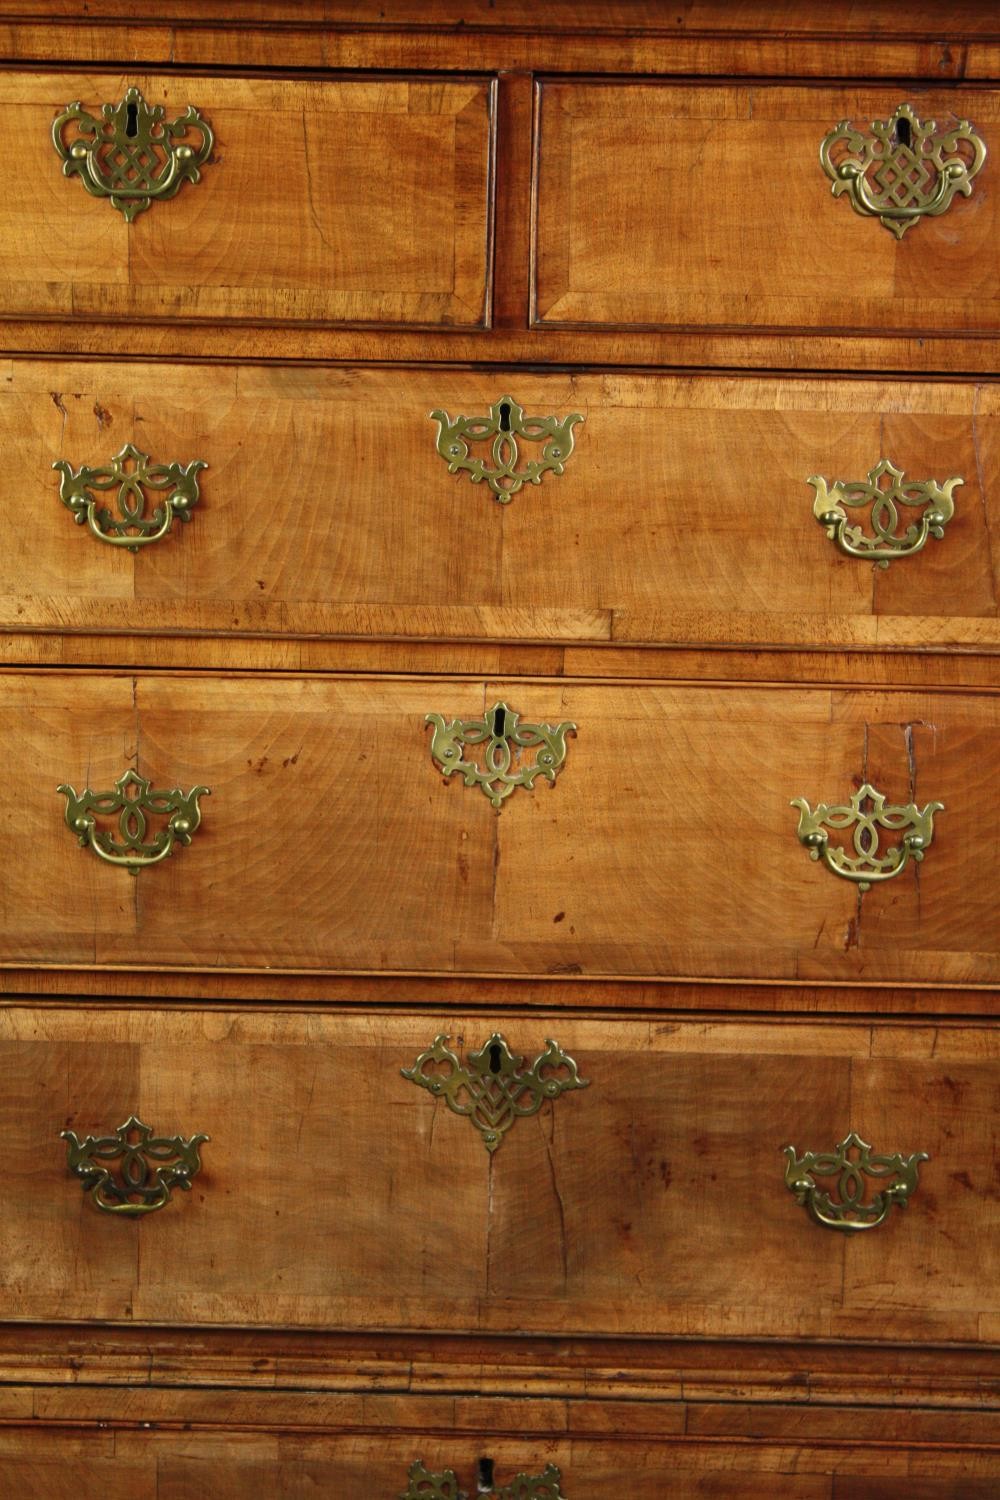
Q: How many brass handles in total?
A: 8